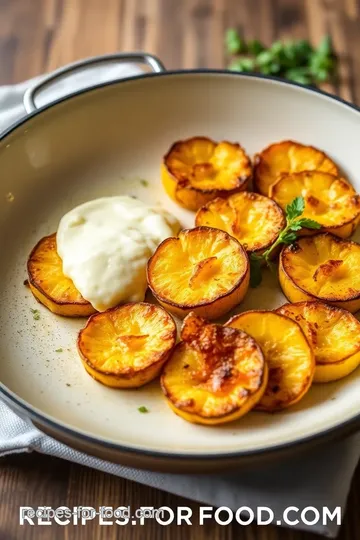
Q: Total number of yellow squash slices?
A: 11